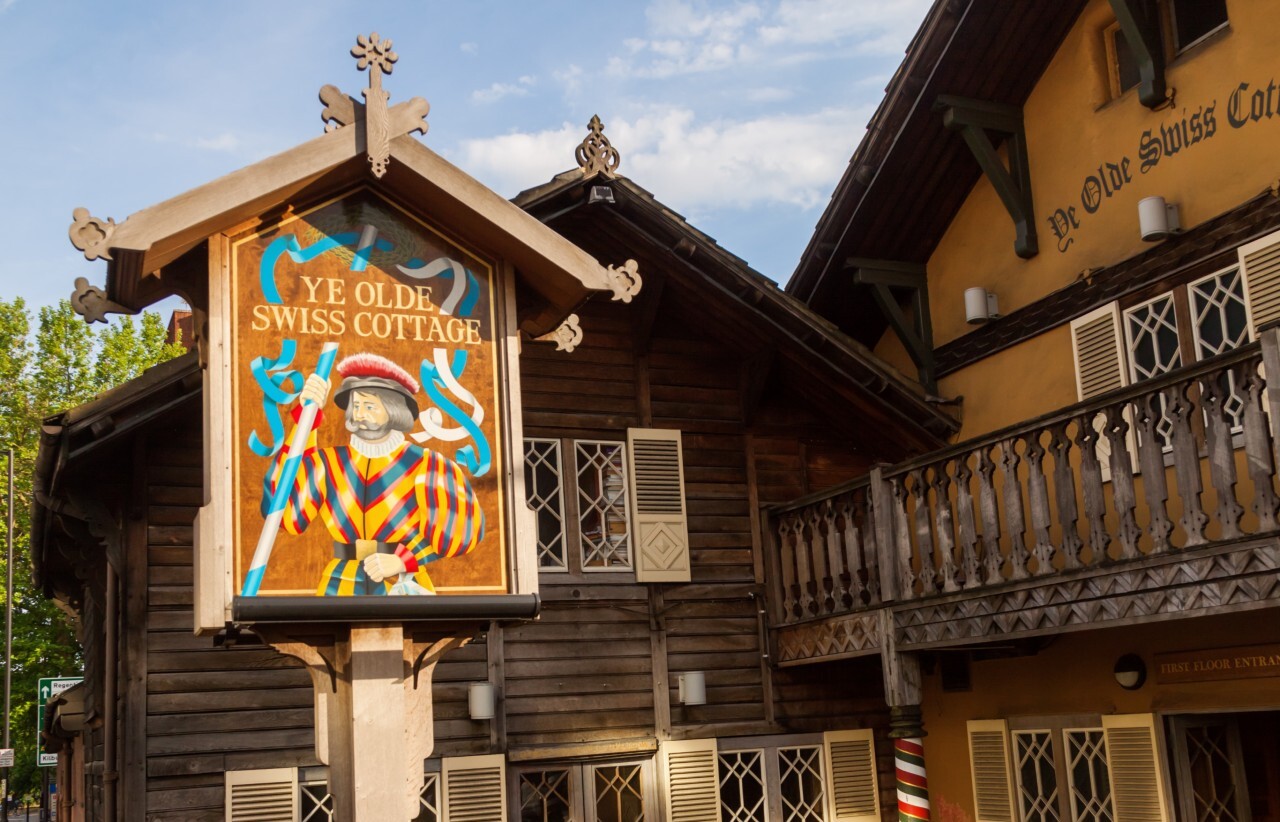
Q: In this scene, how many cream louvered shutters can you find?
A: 9